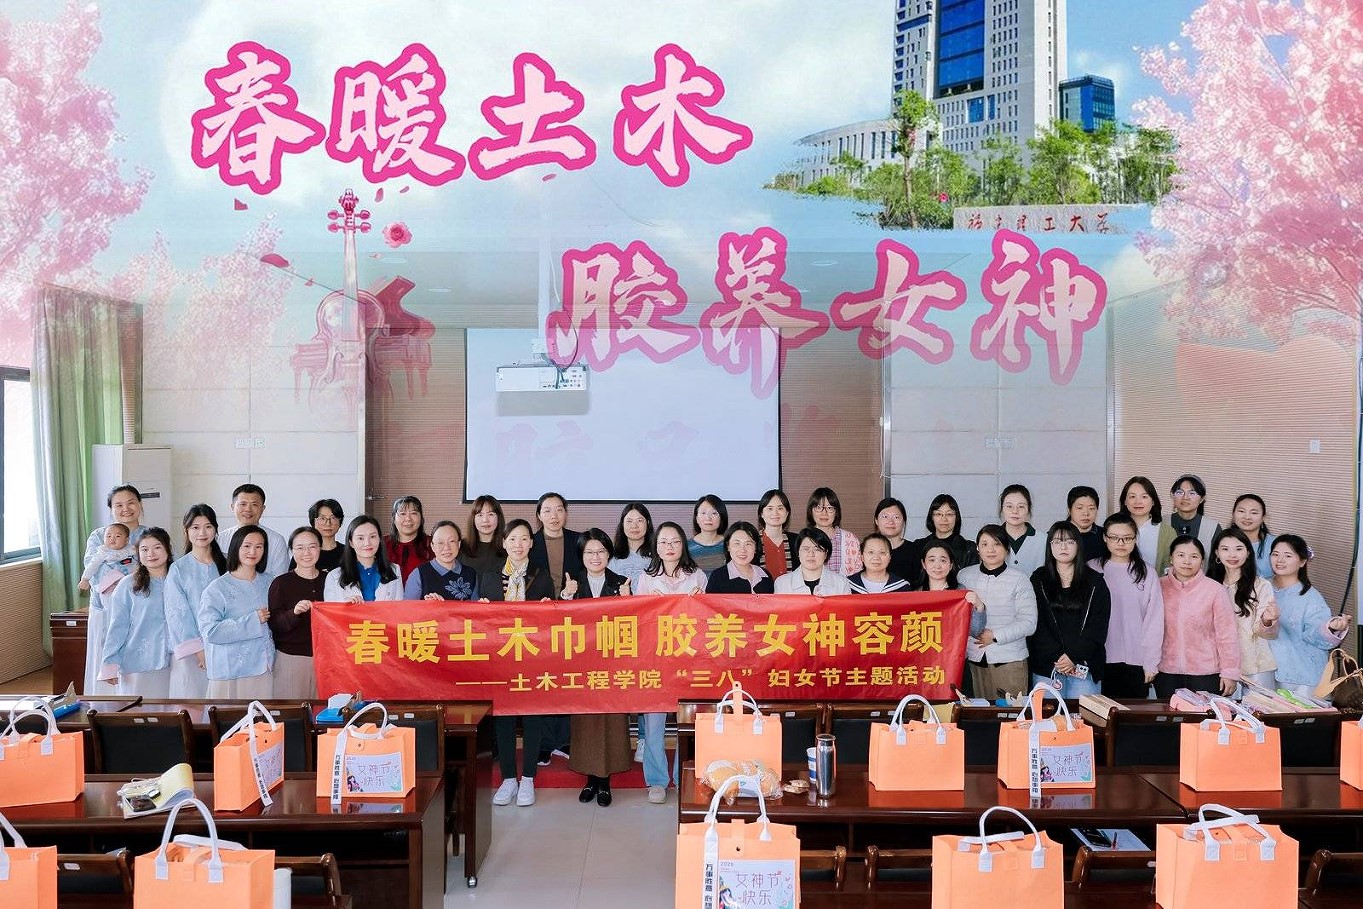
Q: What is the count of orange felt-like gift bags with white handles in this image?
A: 13